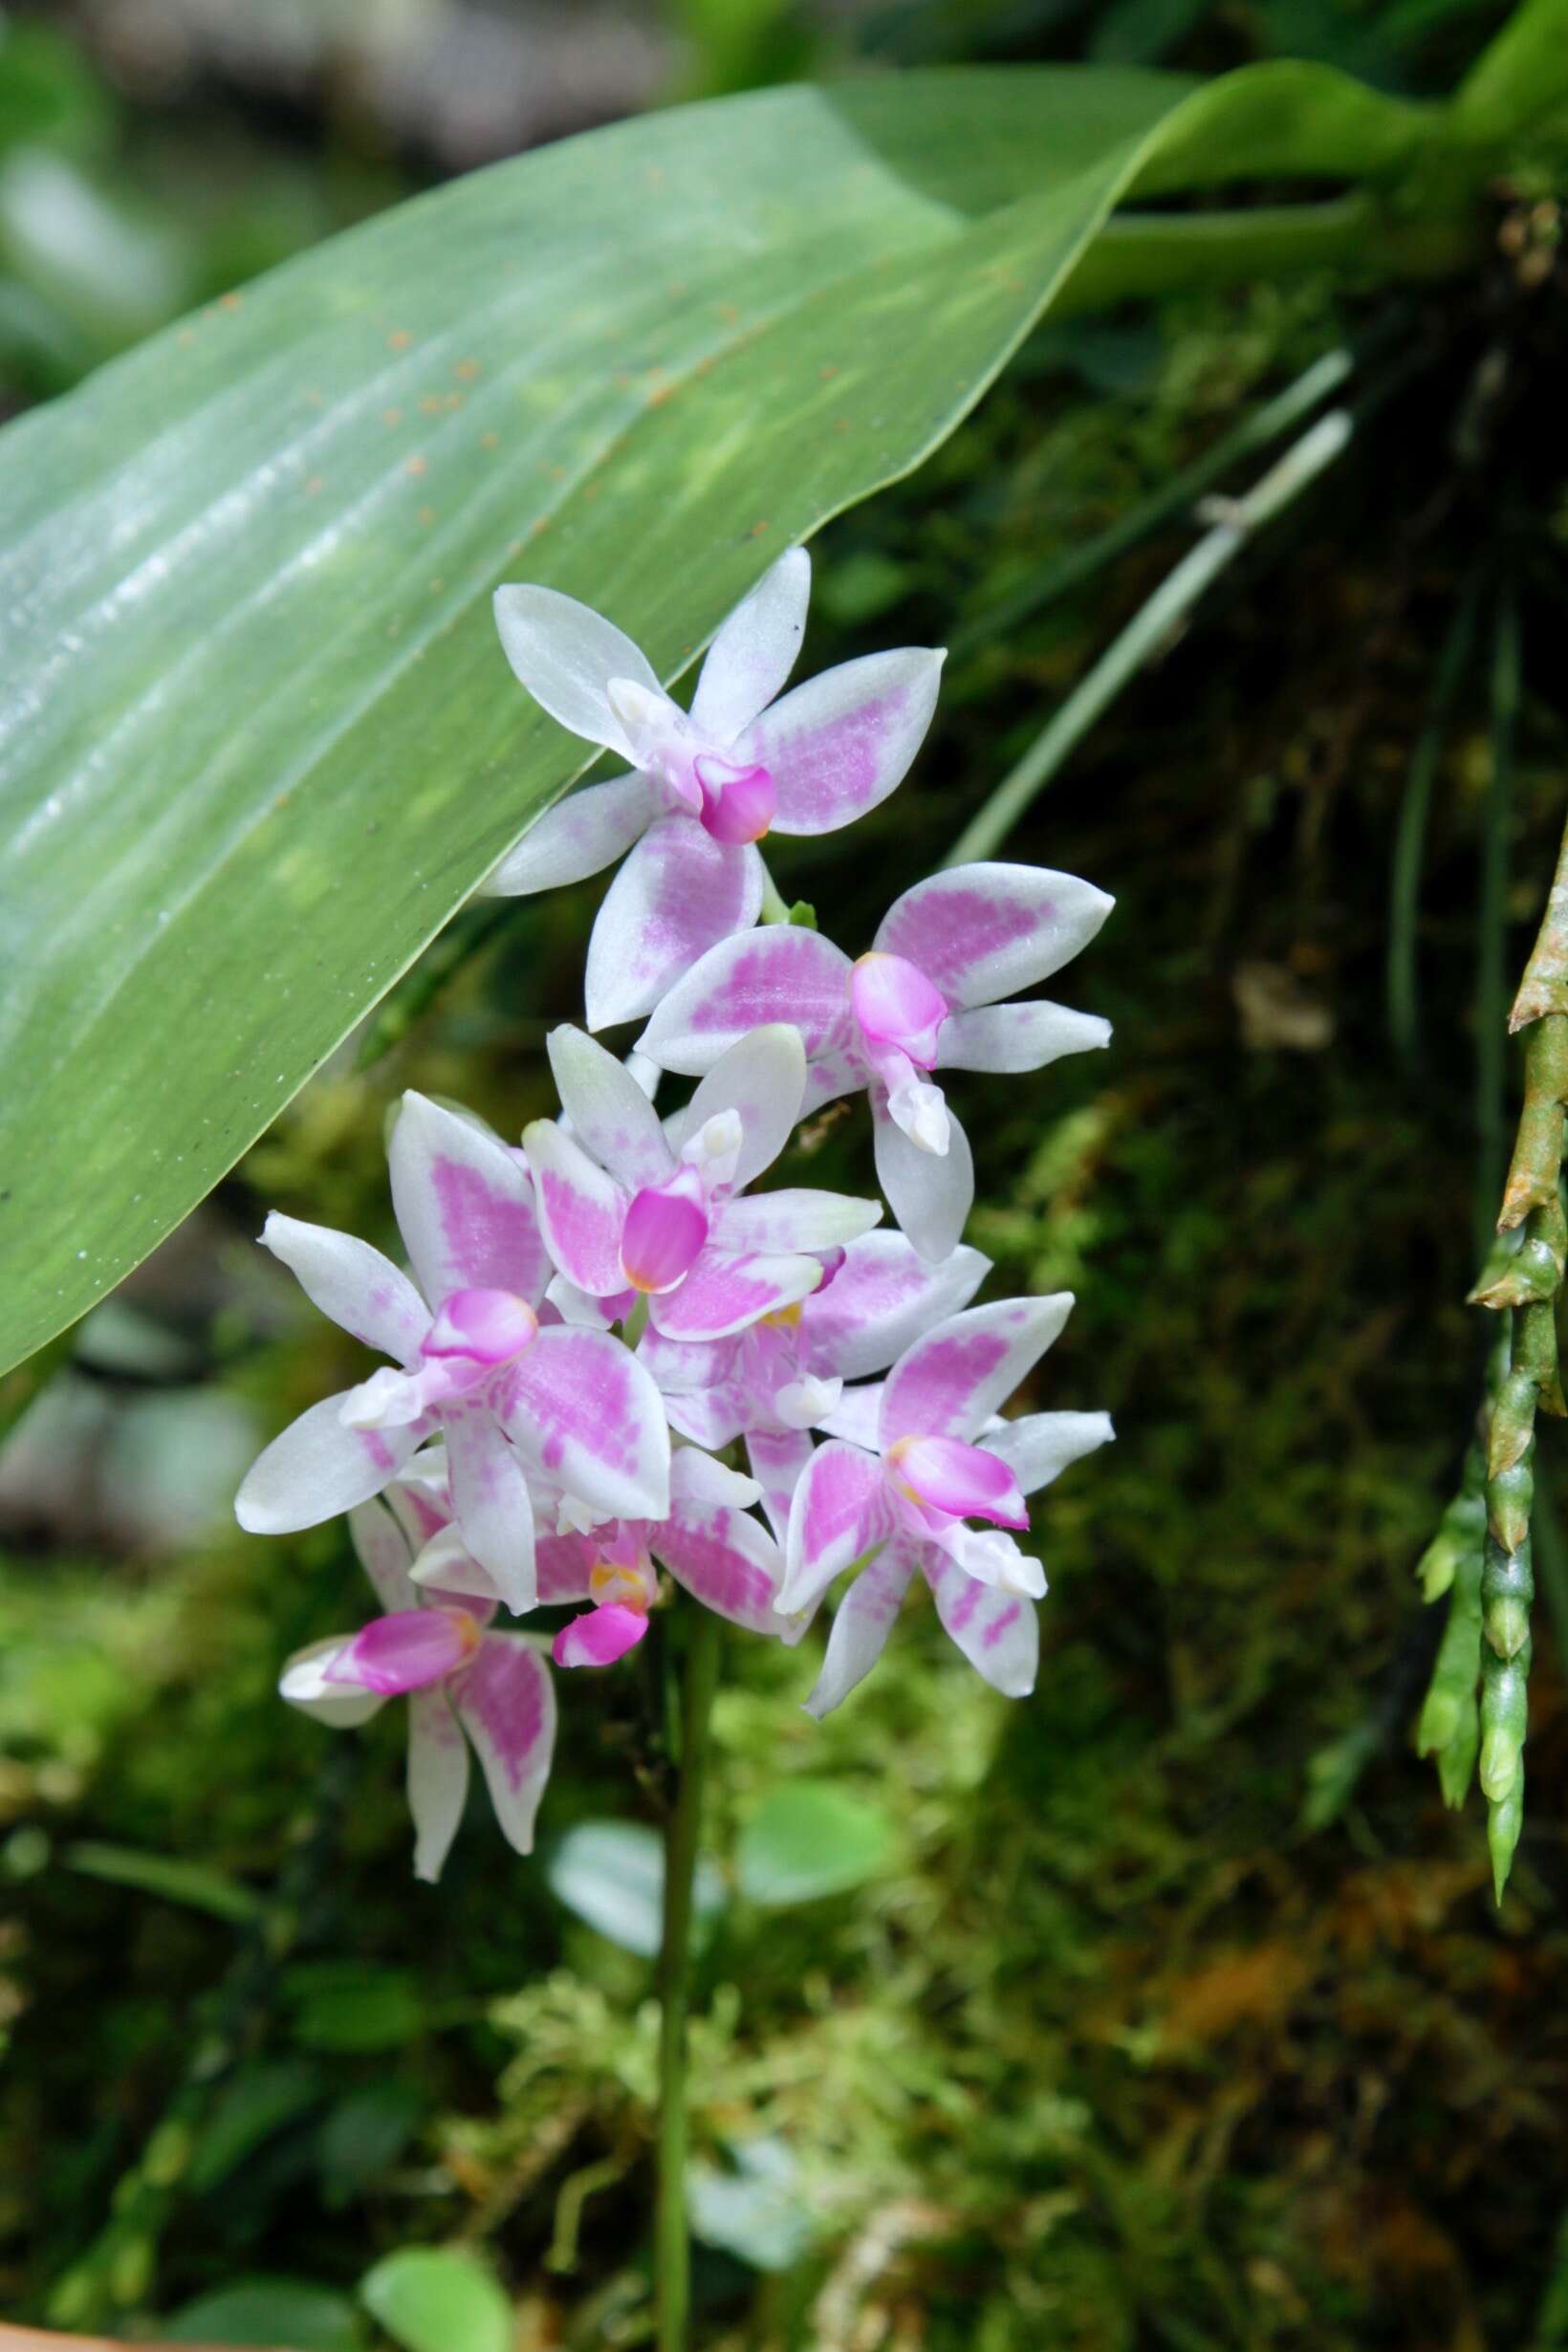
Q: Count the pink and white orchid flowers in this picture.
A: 8